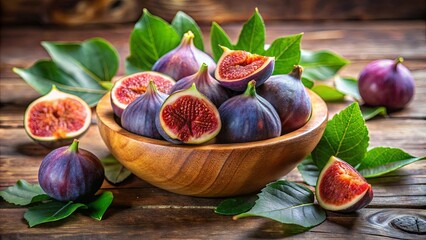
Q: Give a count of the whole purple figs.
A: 7